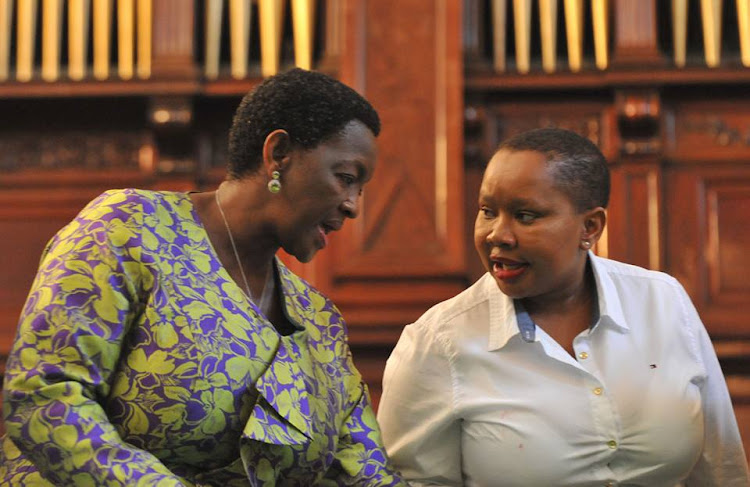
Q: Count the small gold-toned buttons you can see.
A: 4